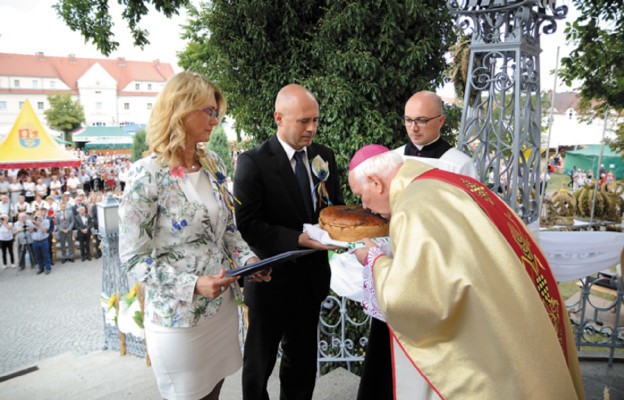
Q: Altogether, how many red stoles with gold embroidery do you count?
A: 1